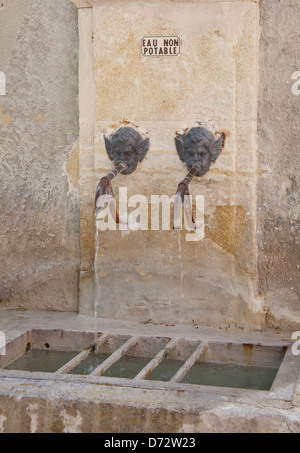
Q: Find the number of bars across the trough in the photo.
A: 4